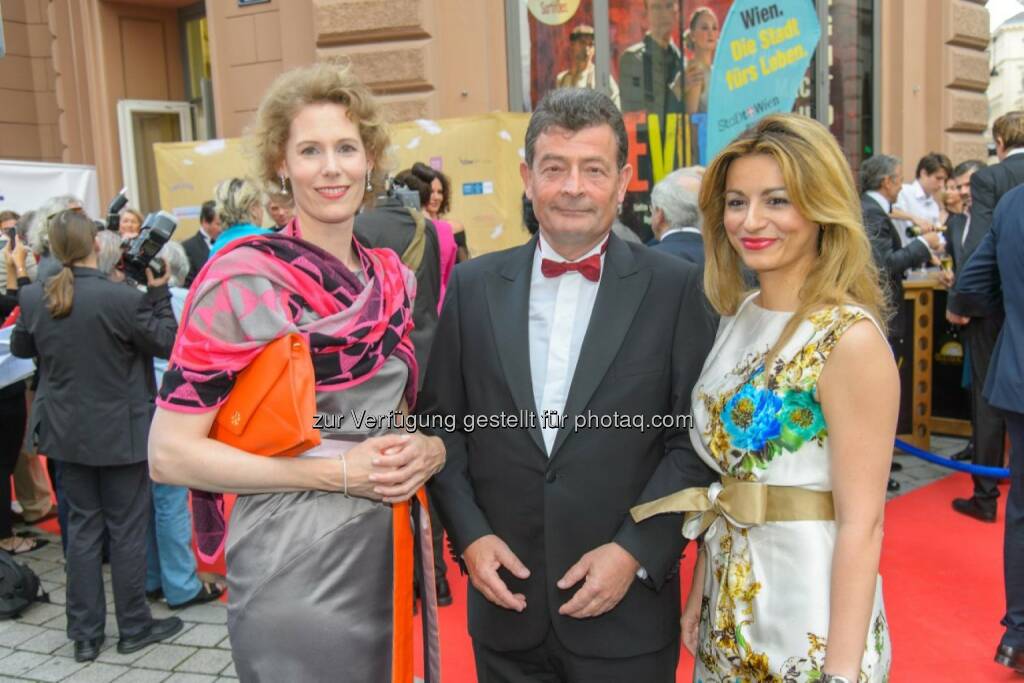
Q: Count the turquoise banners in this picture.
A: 1